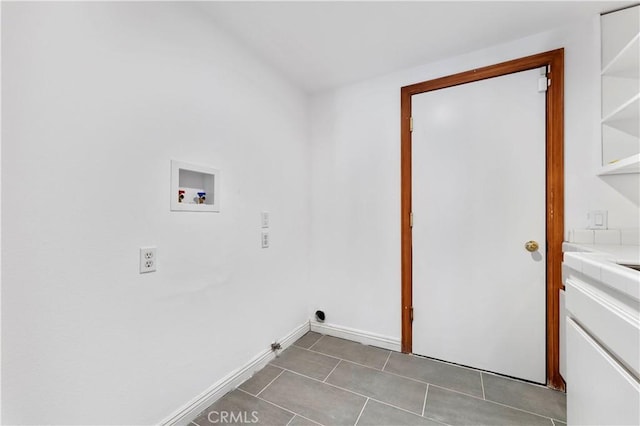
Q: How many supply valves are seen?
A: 2